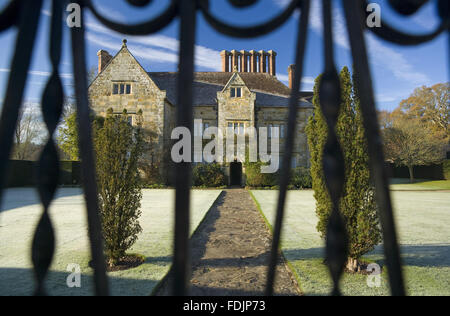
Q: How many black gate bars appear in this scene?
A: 7